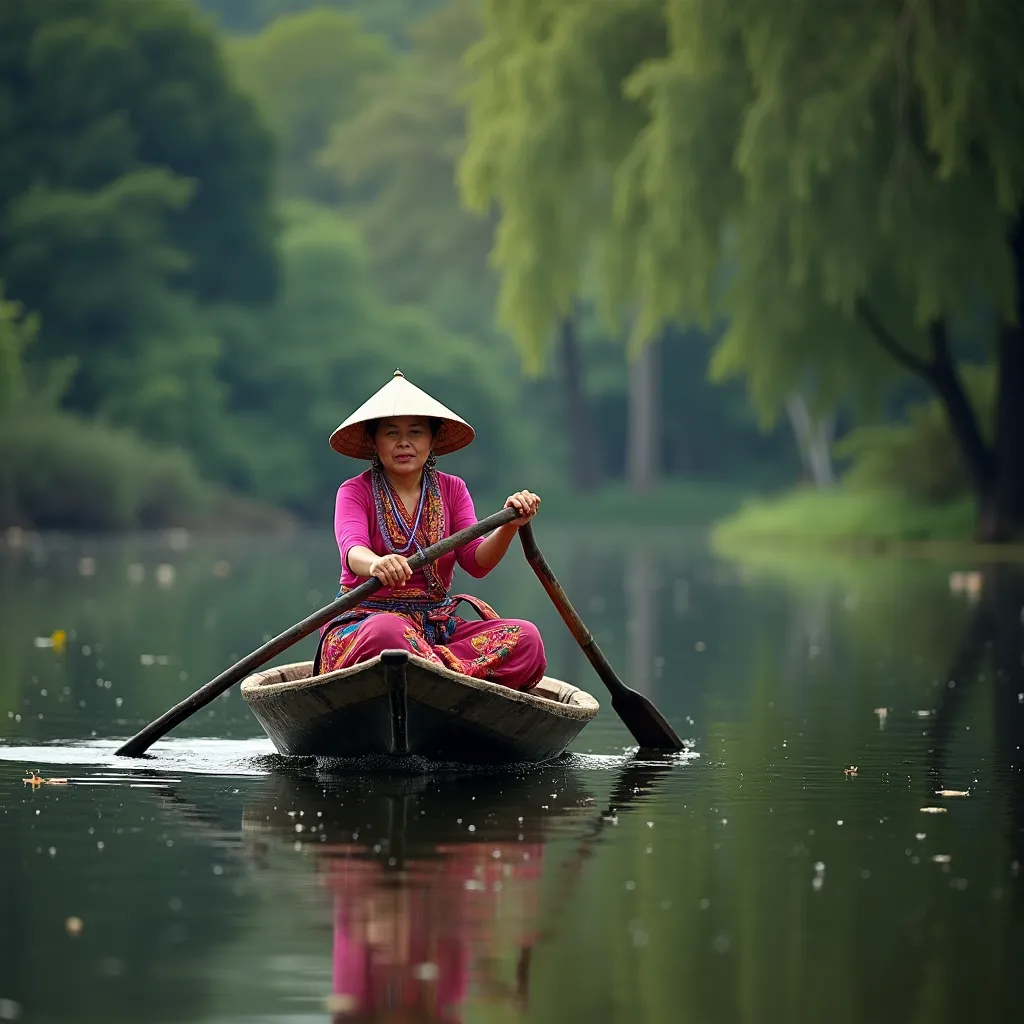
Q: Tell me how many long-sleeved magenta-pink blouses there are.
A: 1